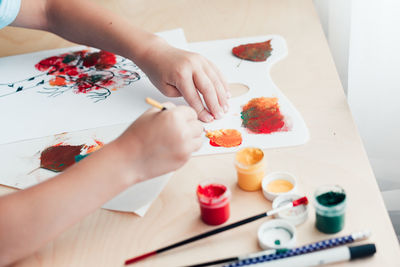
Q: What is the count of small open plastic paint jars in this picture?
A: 3